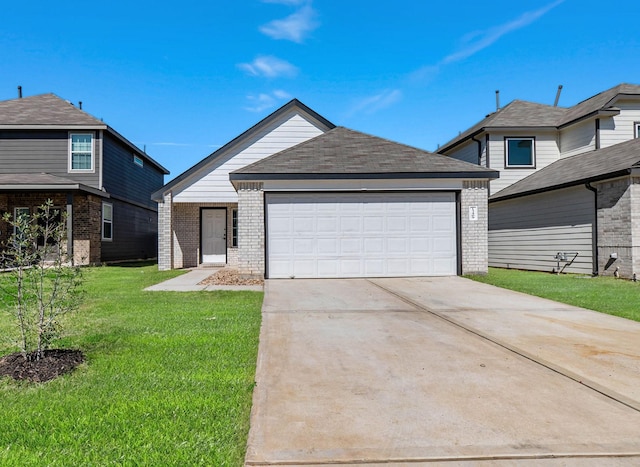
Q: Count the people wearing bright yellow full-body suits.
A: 0